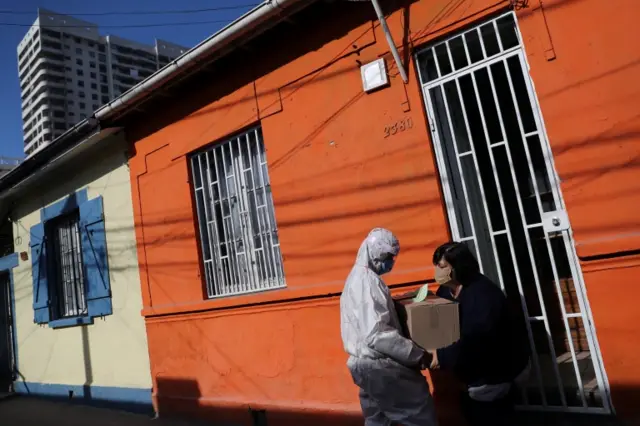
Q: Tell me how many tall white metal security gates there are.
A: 1